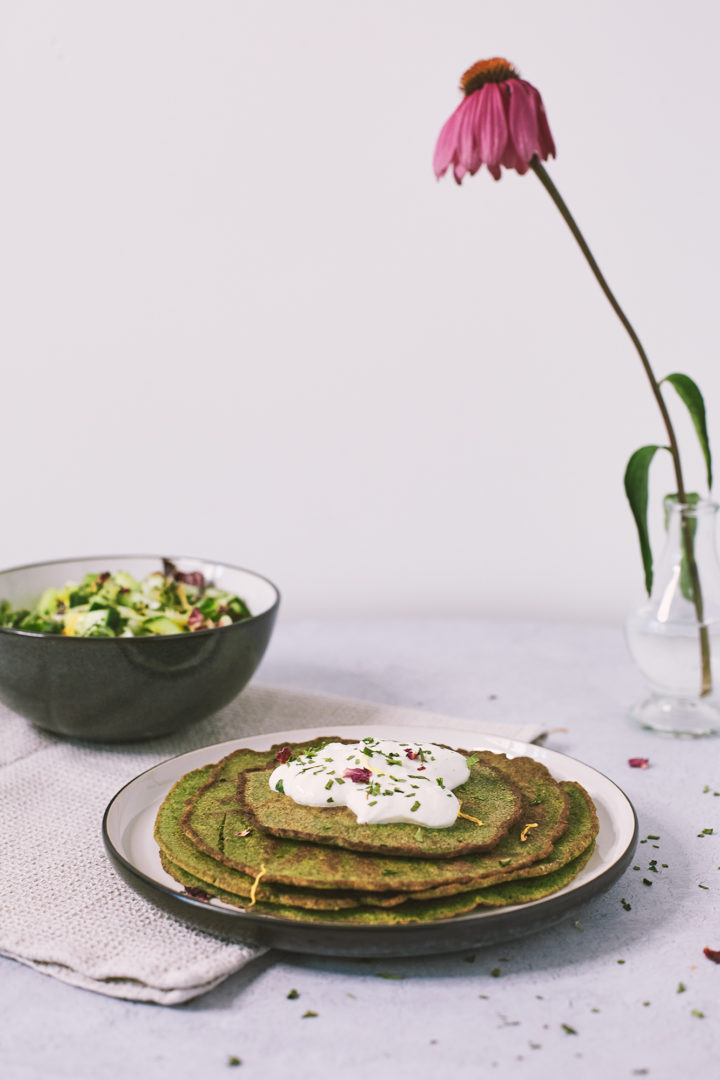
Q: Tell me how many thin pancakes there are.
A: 4